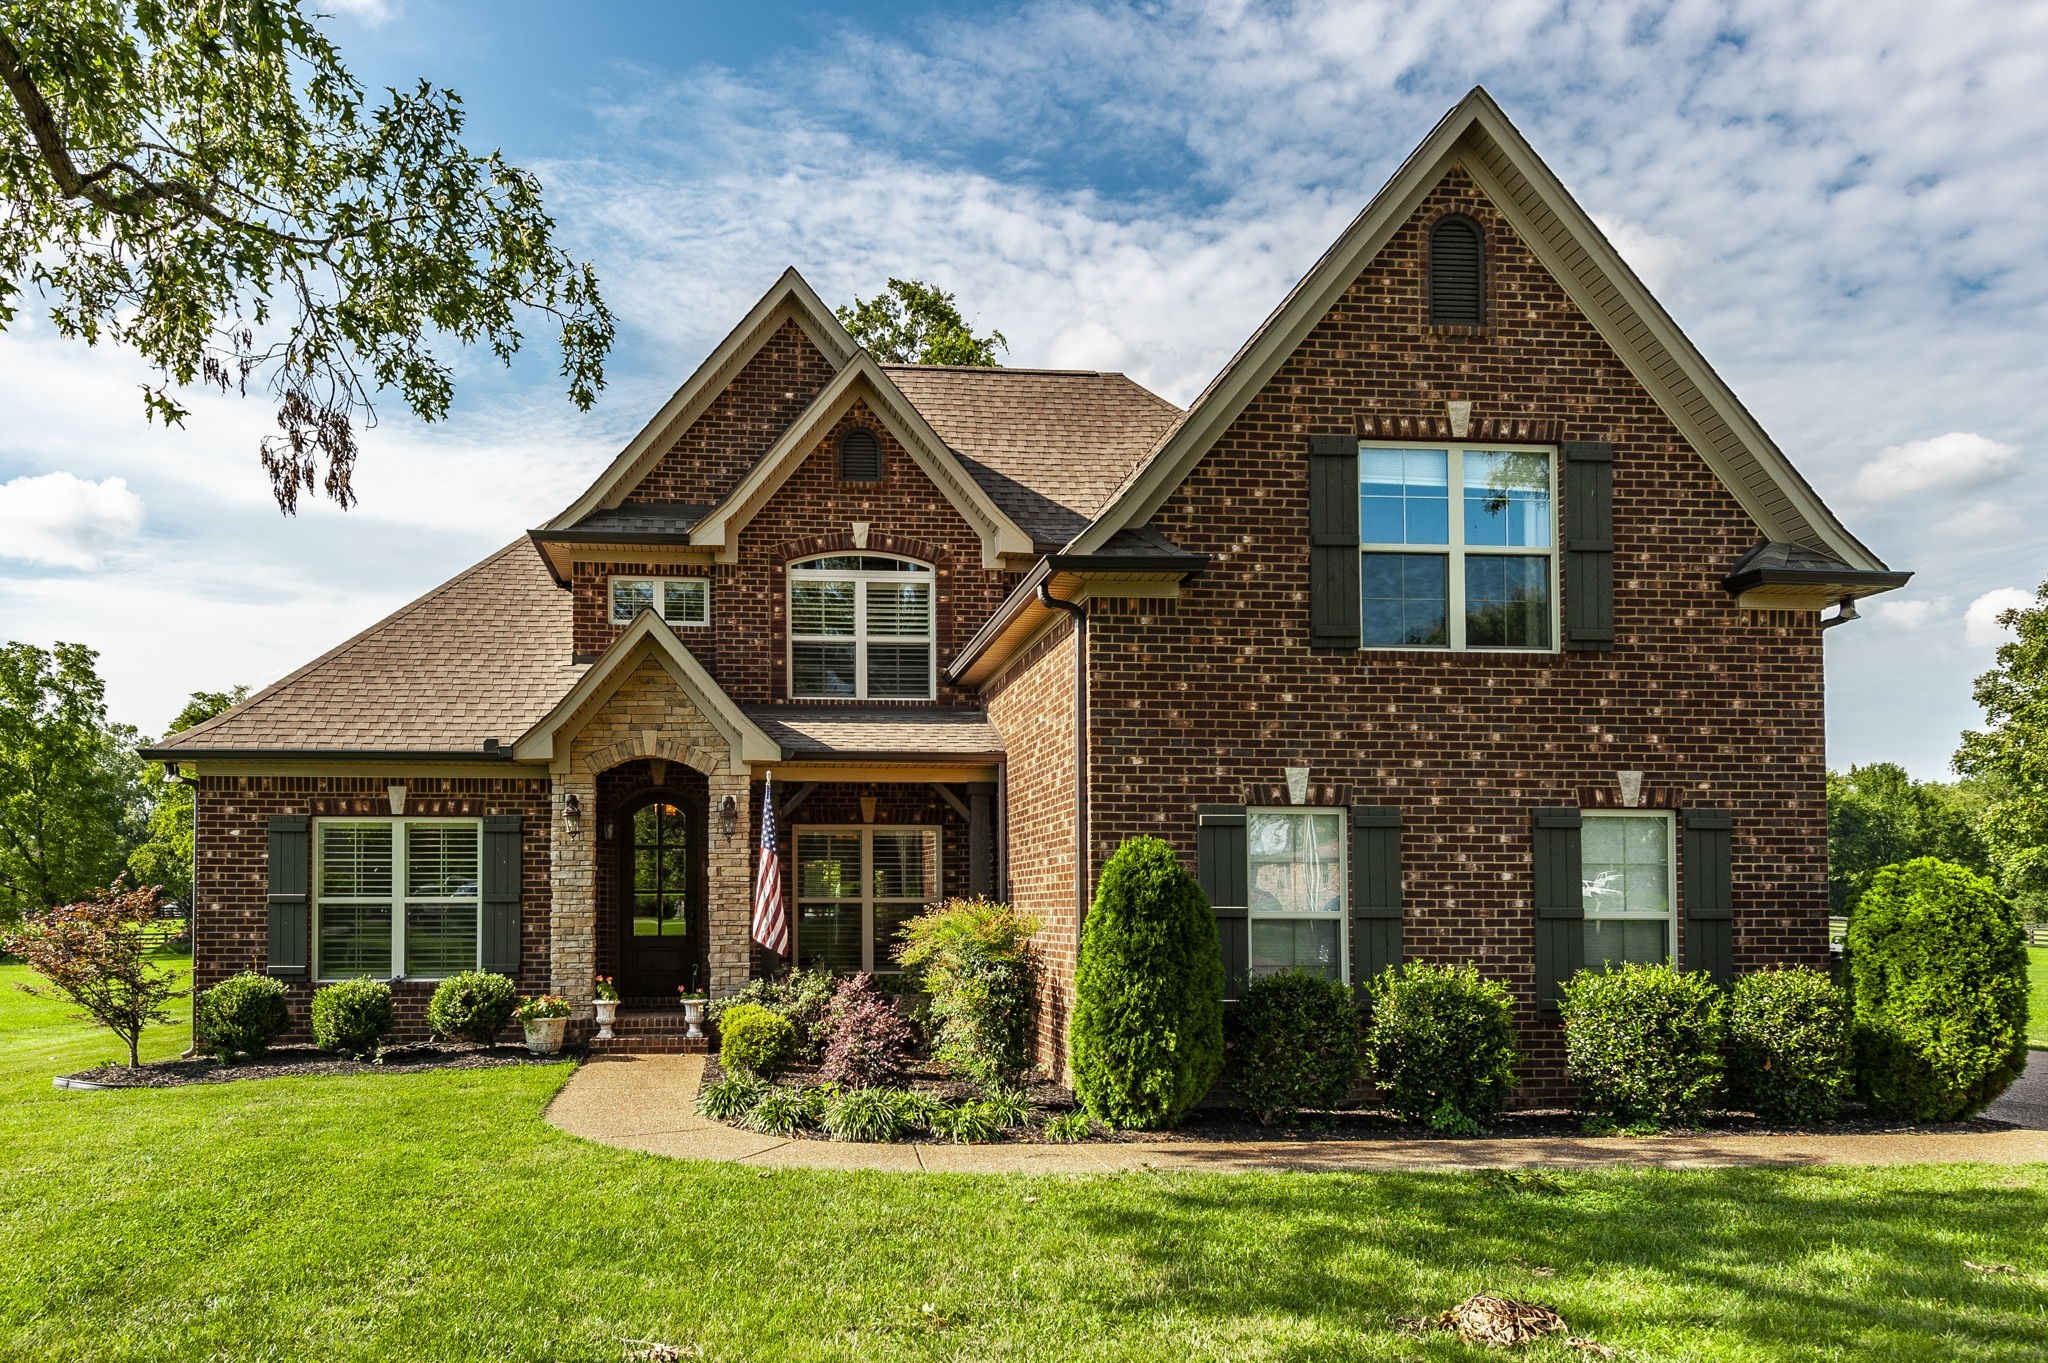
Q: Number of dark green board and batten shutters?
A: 8